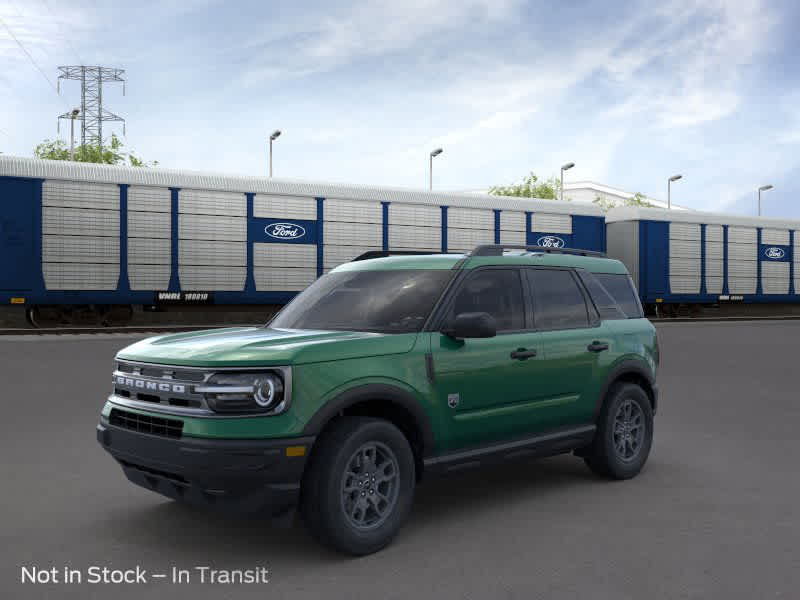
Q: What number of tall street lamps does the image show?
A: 6